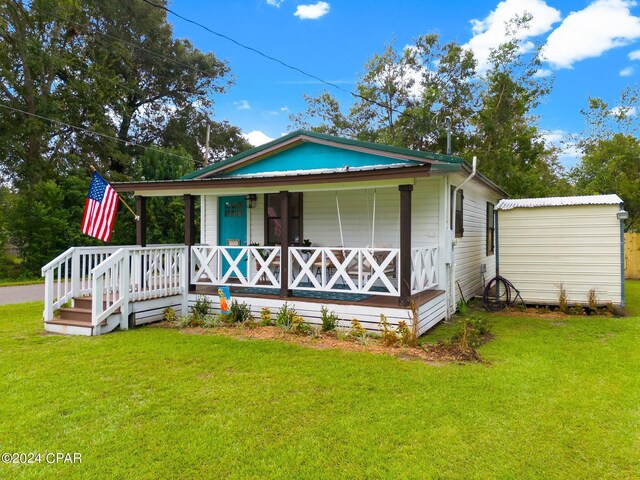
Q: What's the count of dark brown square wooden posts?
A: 4